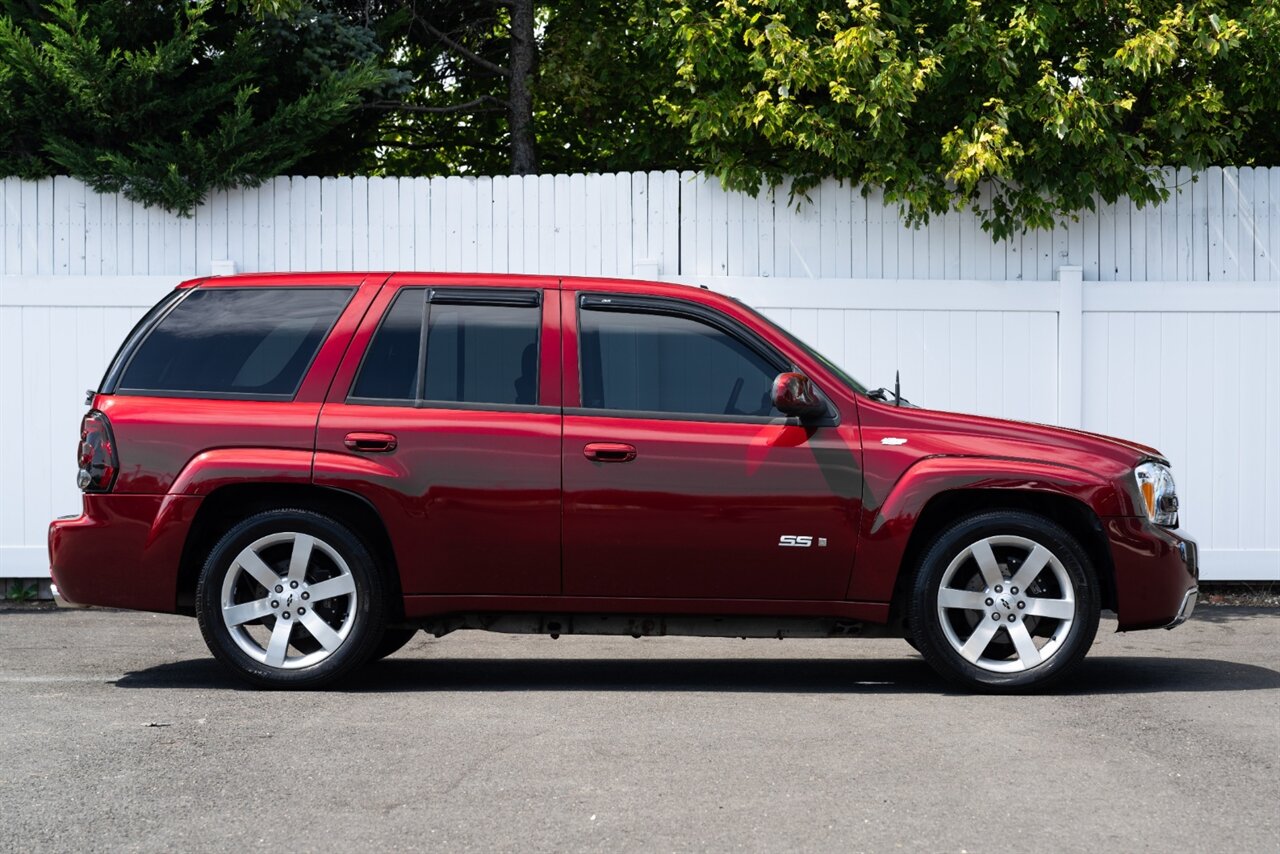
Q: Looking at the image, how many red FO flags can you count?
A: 0